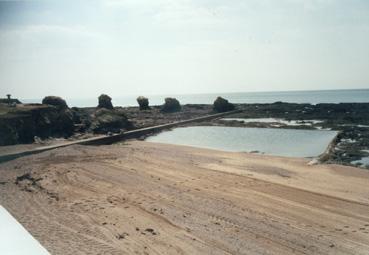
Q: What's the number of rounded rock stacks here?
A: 5